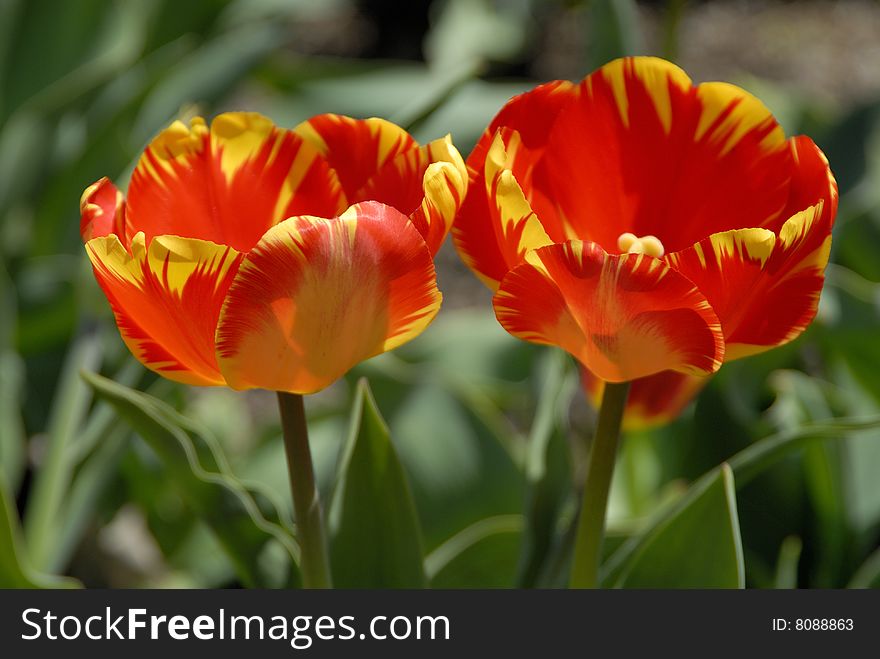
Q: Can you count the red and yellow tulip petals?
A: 12